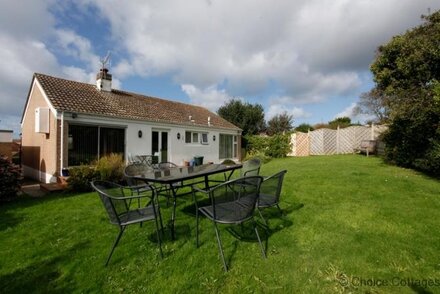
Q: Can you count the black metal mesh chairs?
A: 6